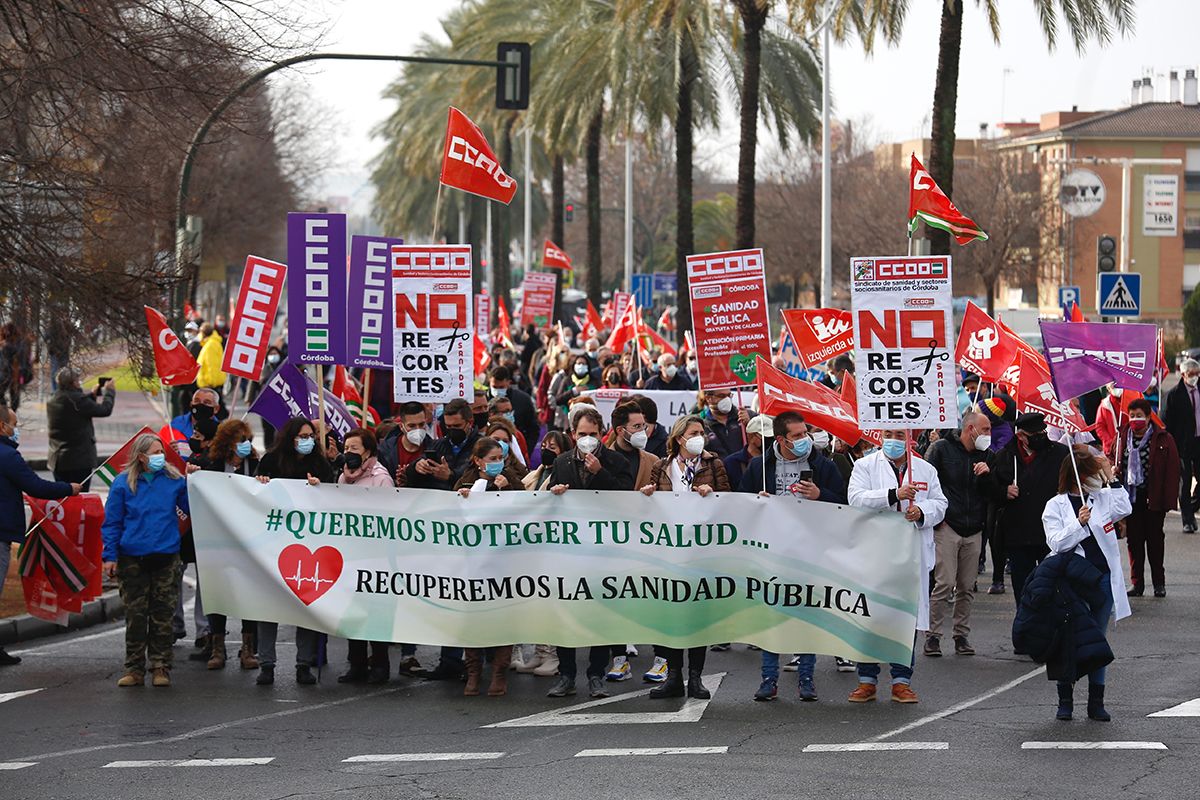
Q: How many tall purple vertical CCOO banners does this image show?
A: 2